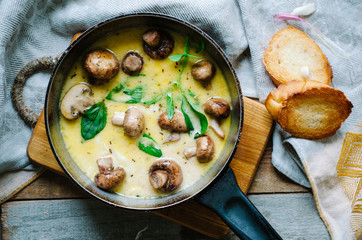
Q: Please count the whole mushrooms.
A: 10